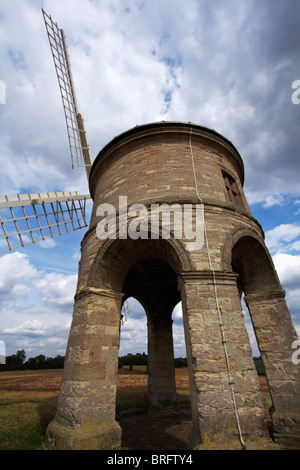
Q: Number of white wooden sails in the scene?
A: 2